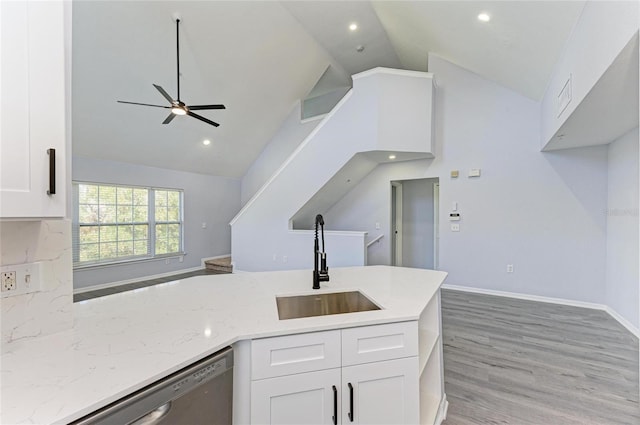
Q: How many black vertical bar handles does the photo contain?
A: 3